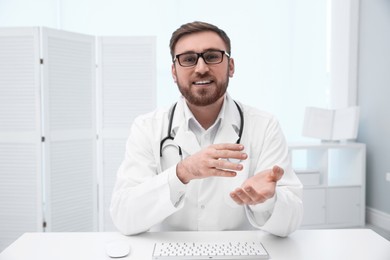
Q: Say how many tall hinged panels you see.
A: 3